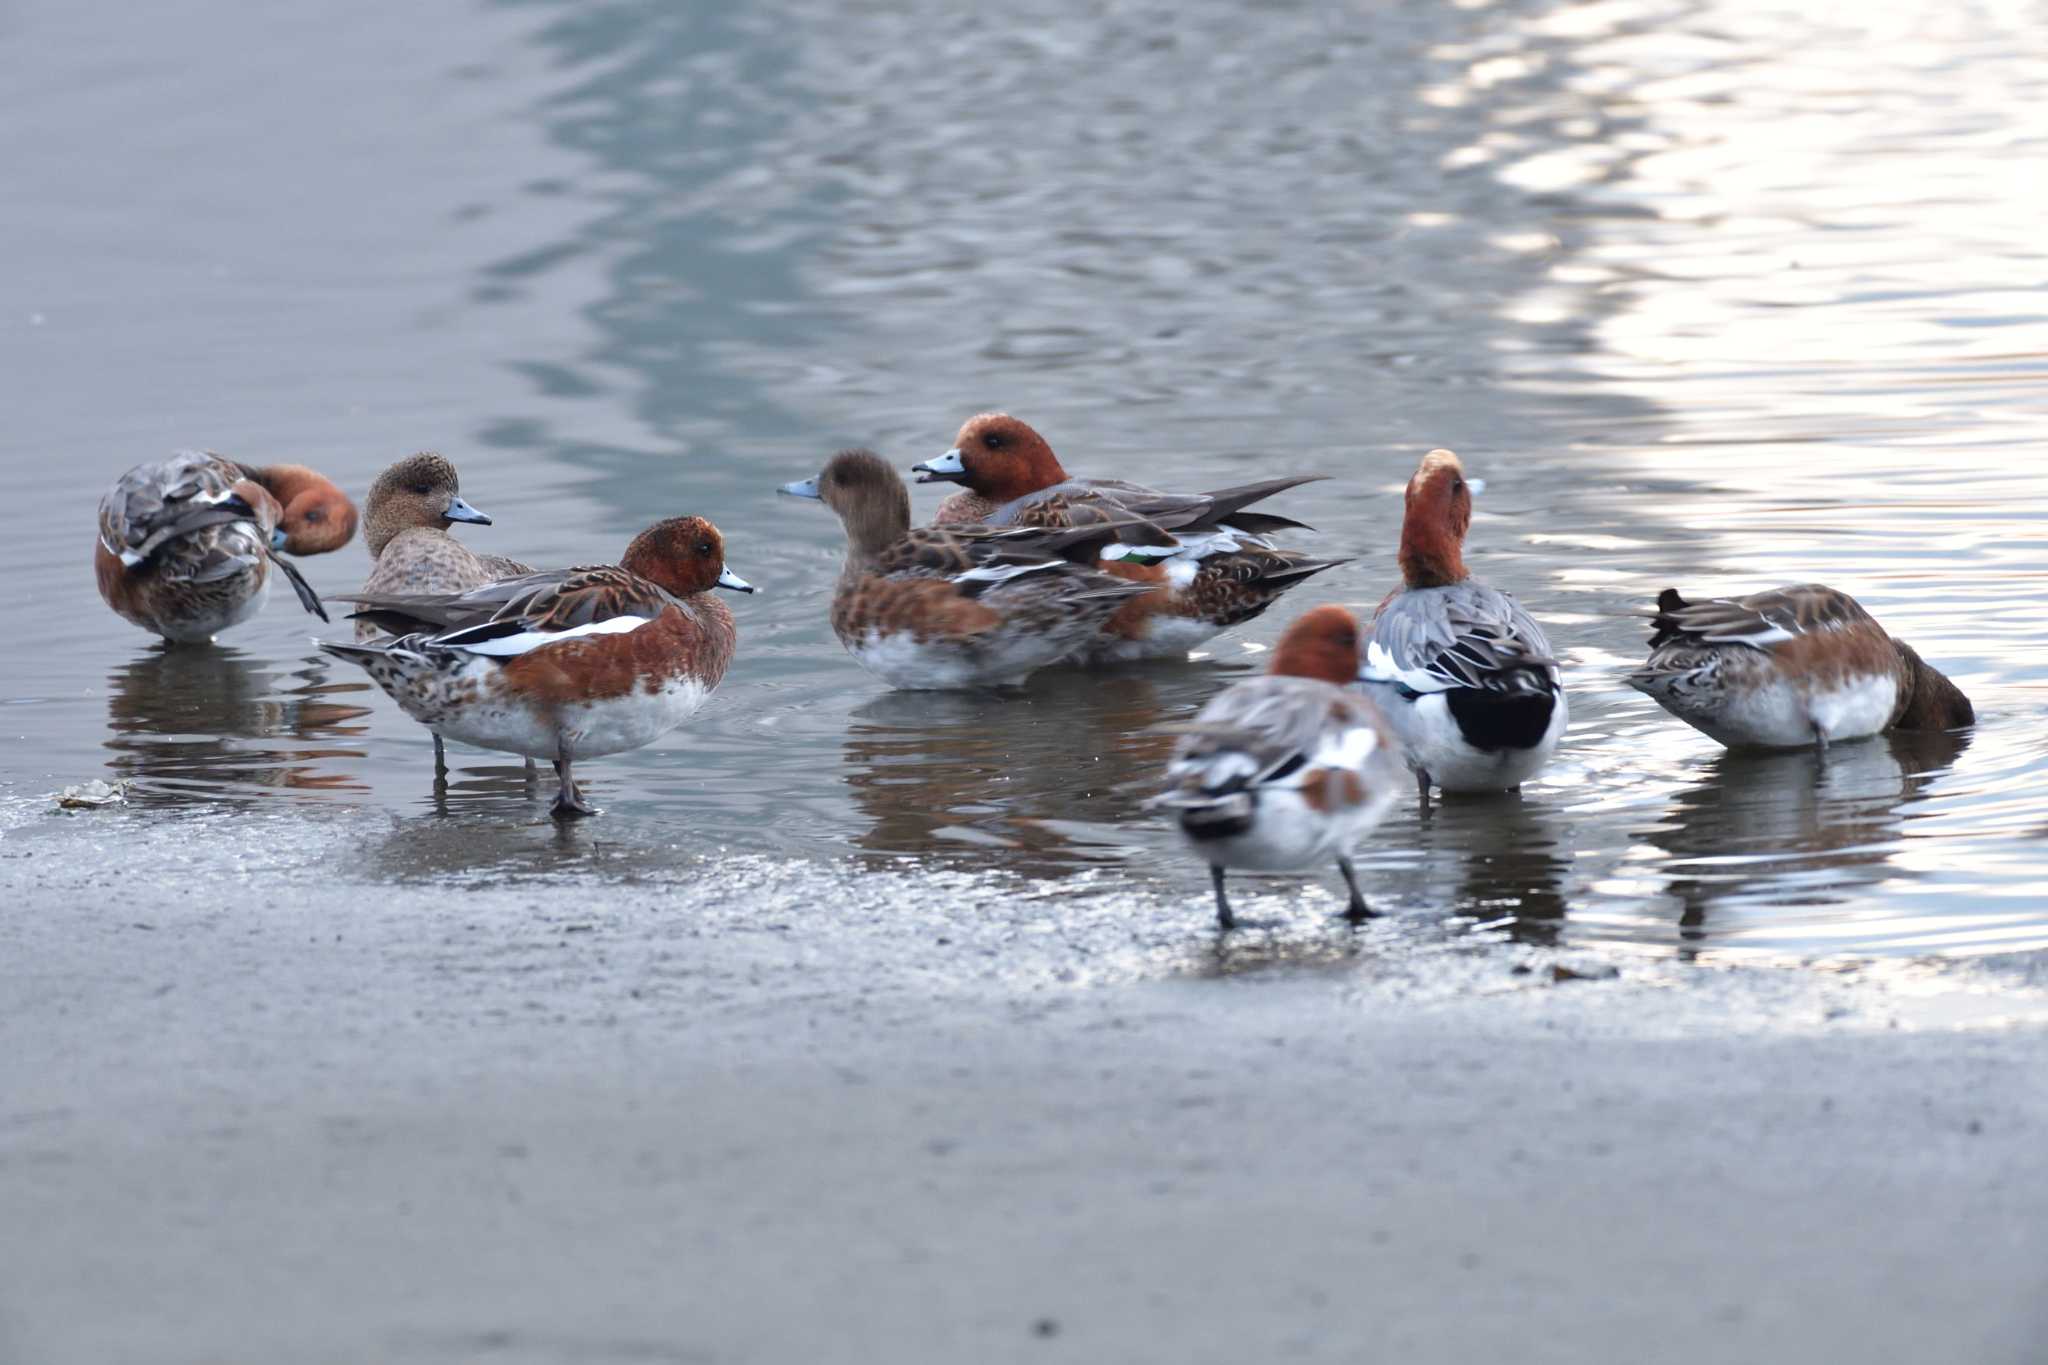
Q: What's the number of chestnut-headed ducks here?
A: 5